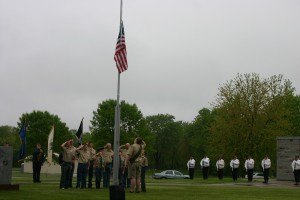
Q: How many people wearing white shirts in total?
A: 7